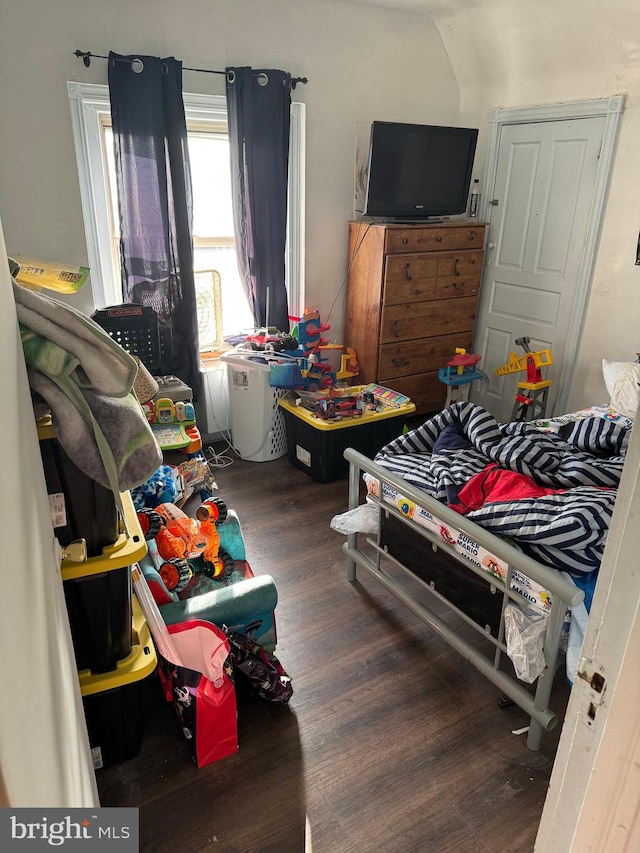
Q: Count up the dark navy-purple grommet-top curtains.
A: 2